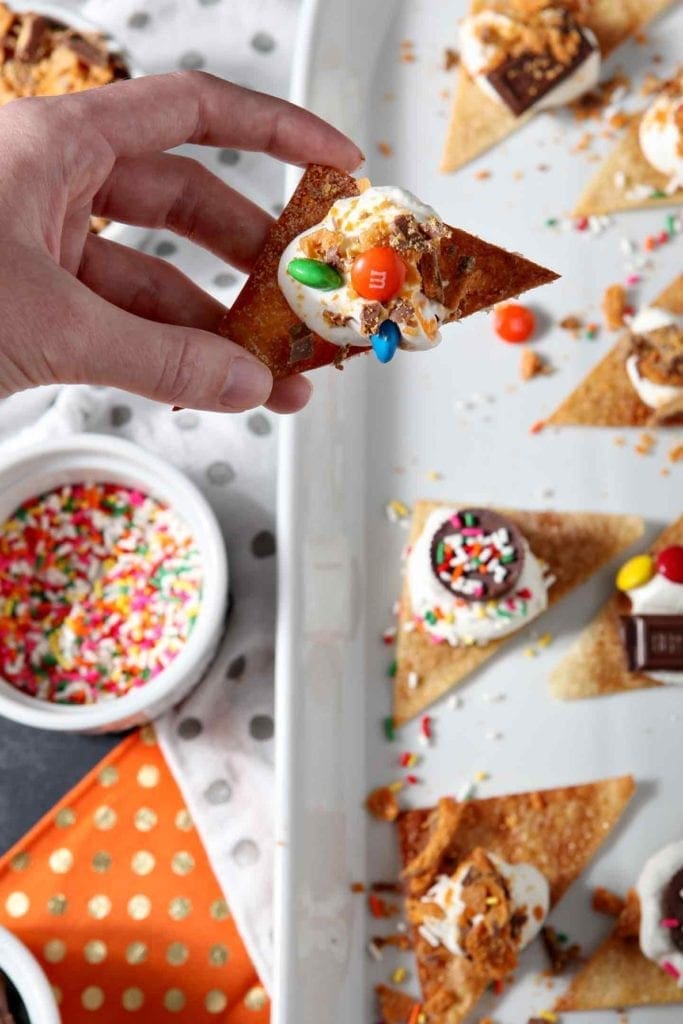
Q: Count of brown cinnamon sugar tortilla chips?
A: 8